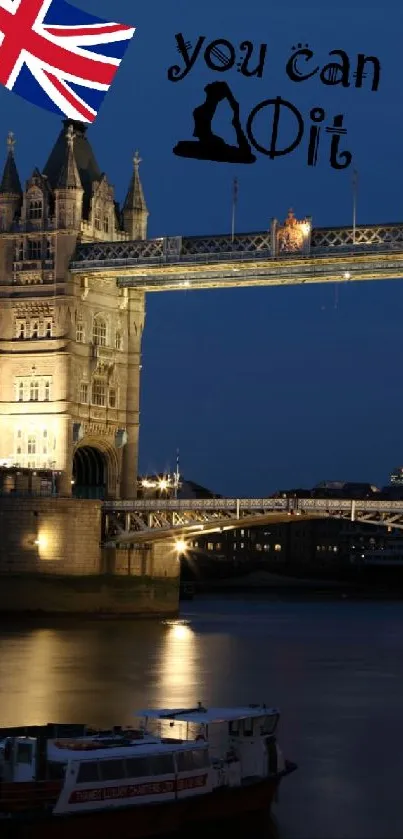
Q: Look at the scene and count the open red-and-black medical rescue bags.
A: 0